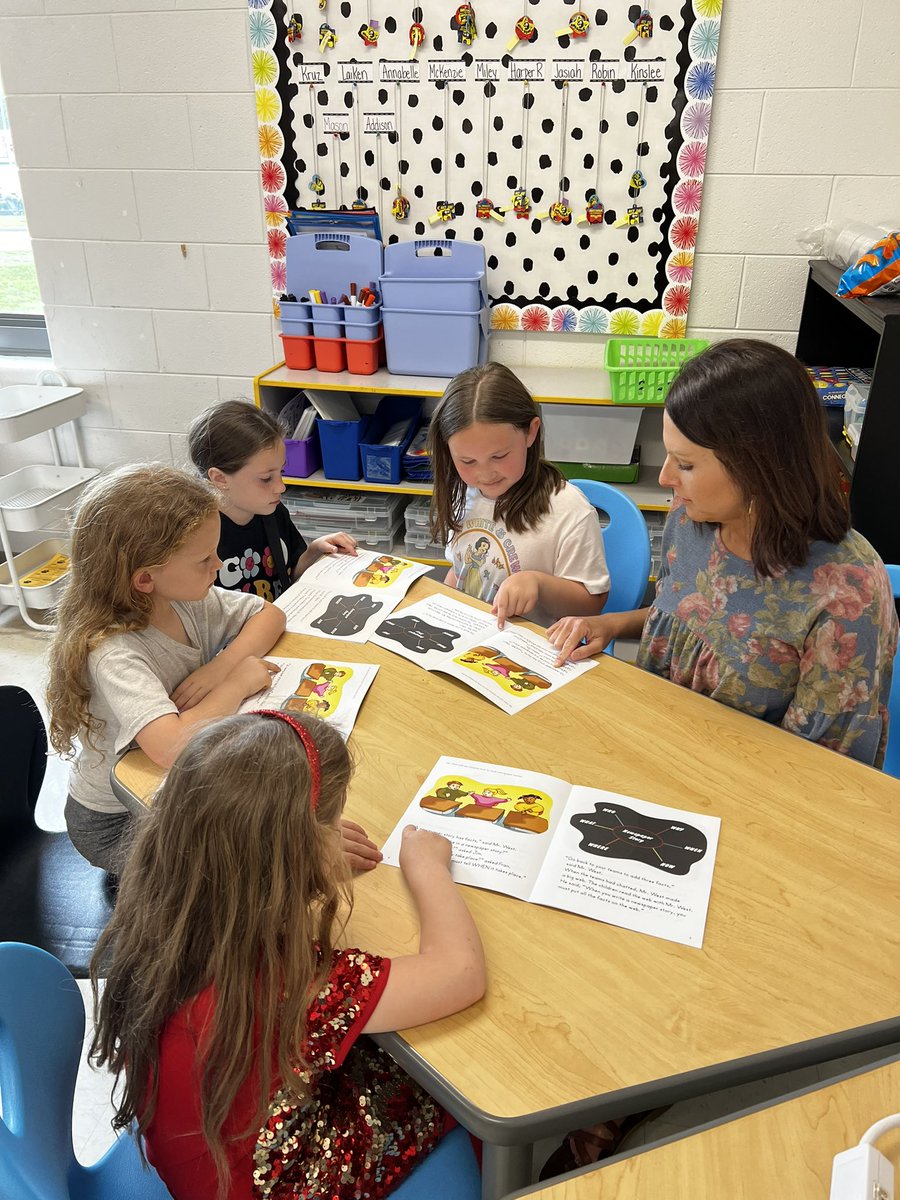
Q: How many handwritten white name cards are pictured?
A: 11